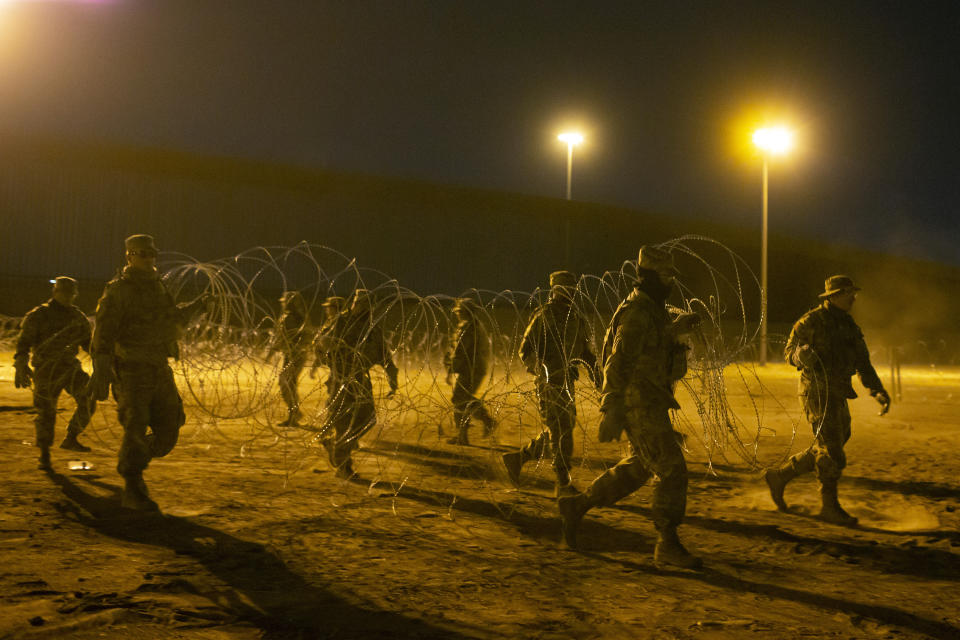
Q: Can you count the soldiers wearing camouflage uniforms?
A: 9